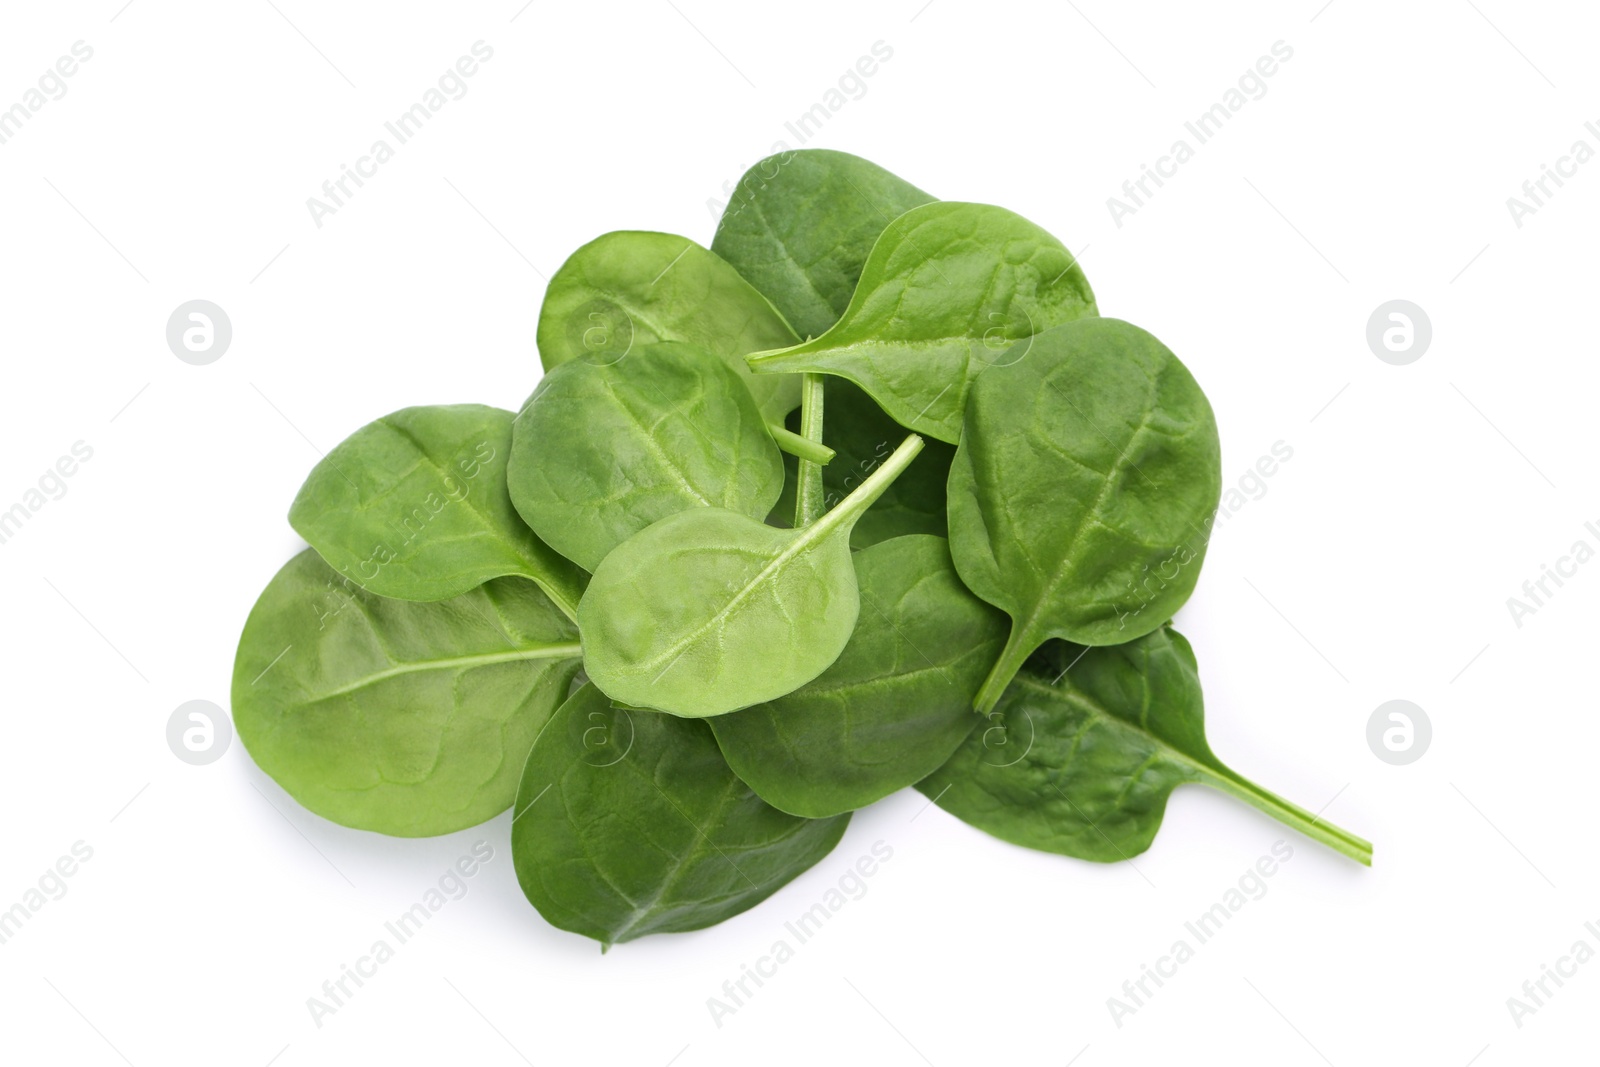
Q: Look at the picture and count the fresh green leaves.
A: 11